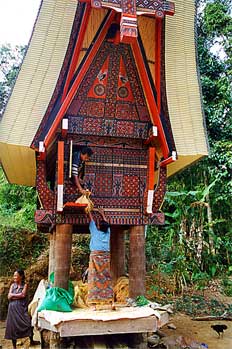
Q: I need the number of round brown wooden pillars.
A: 4